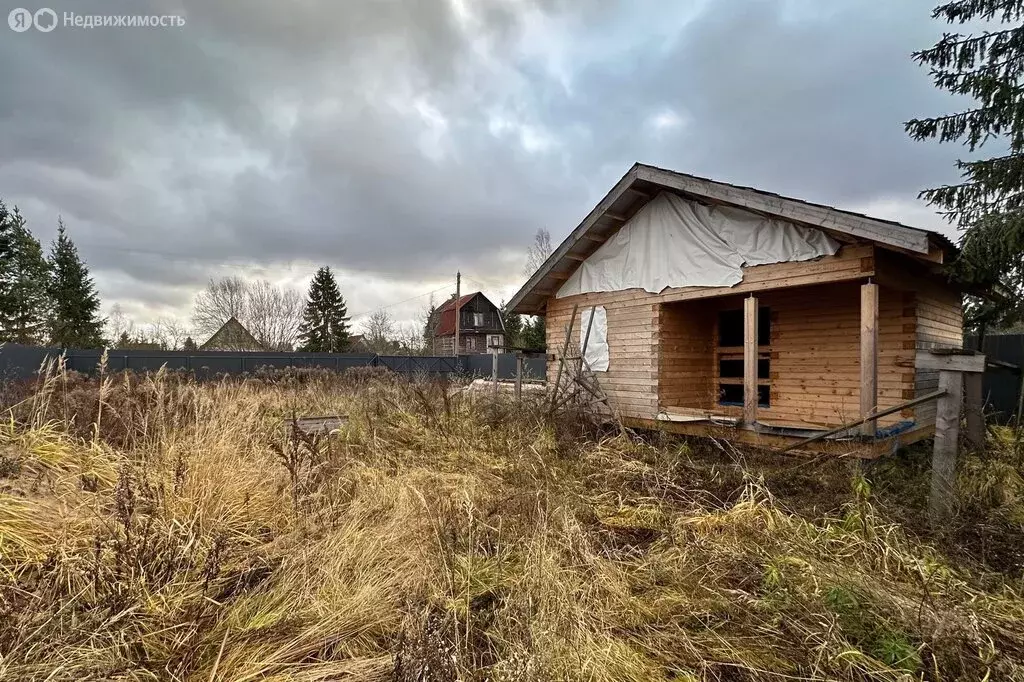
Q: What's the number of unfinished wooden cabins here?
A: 1